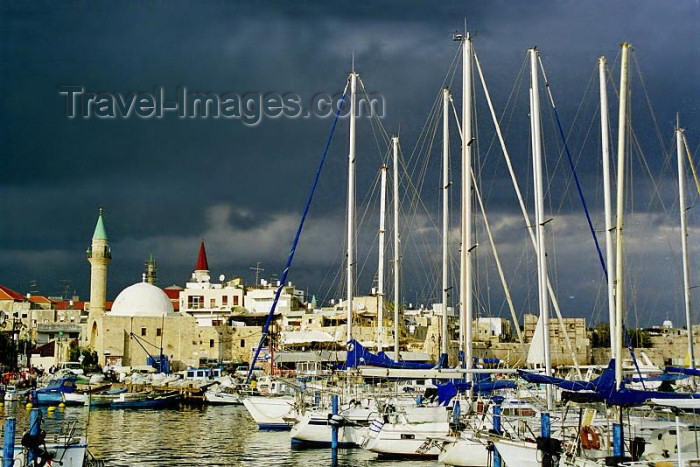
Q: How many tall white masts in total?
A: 9